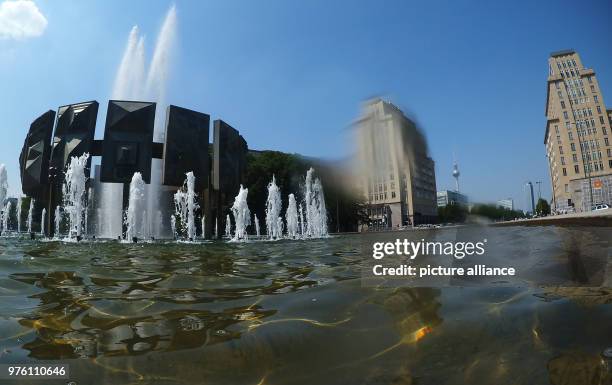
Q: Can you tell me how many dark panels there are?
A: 5